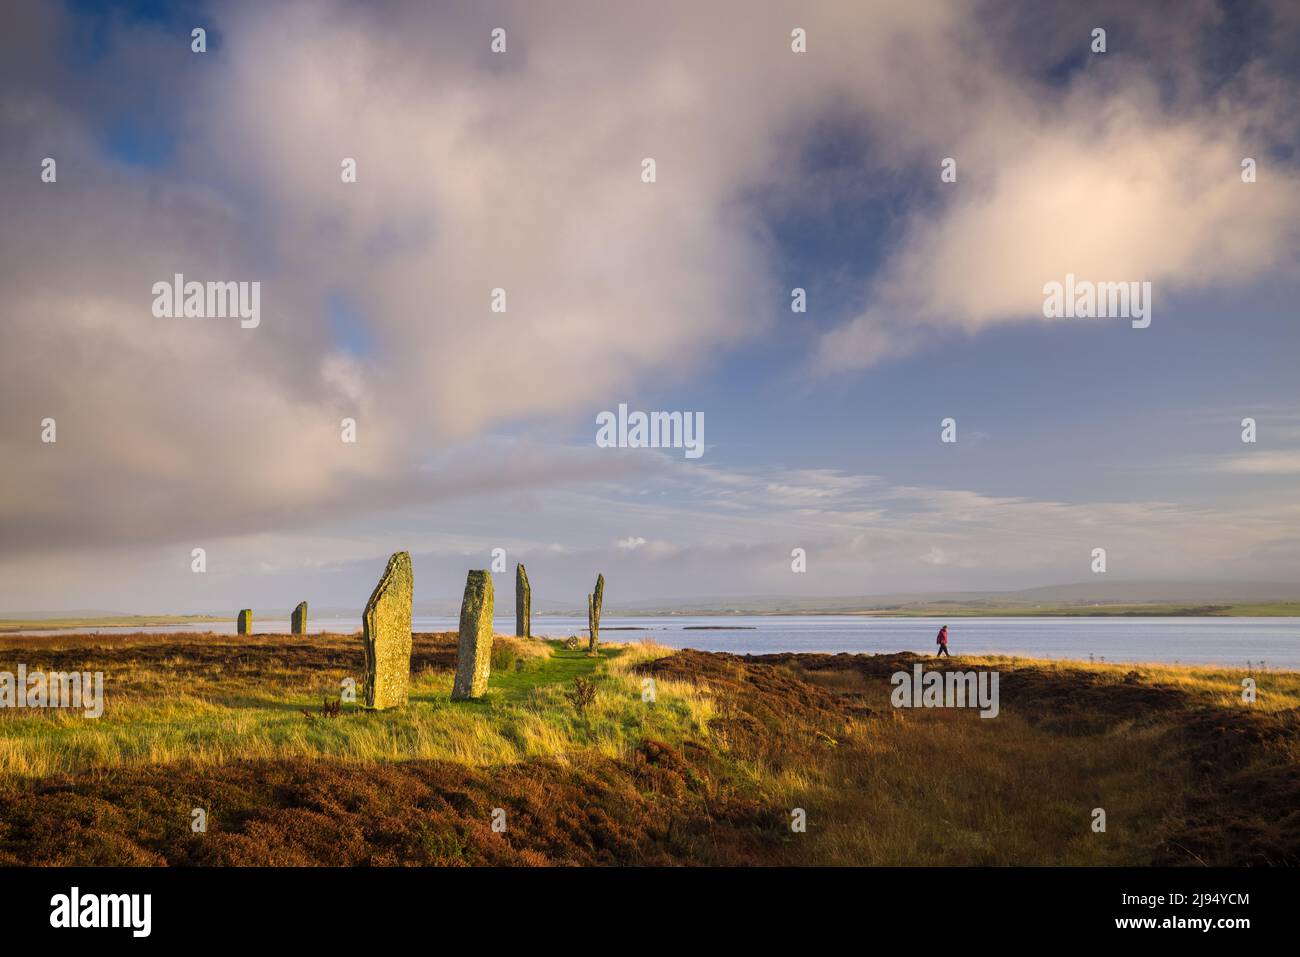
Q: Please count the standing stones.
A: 6